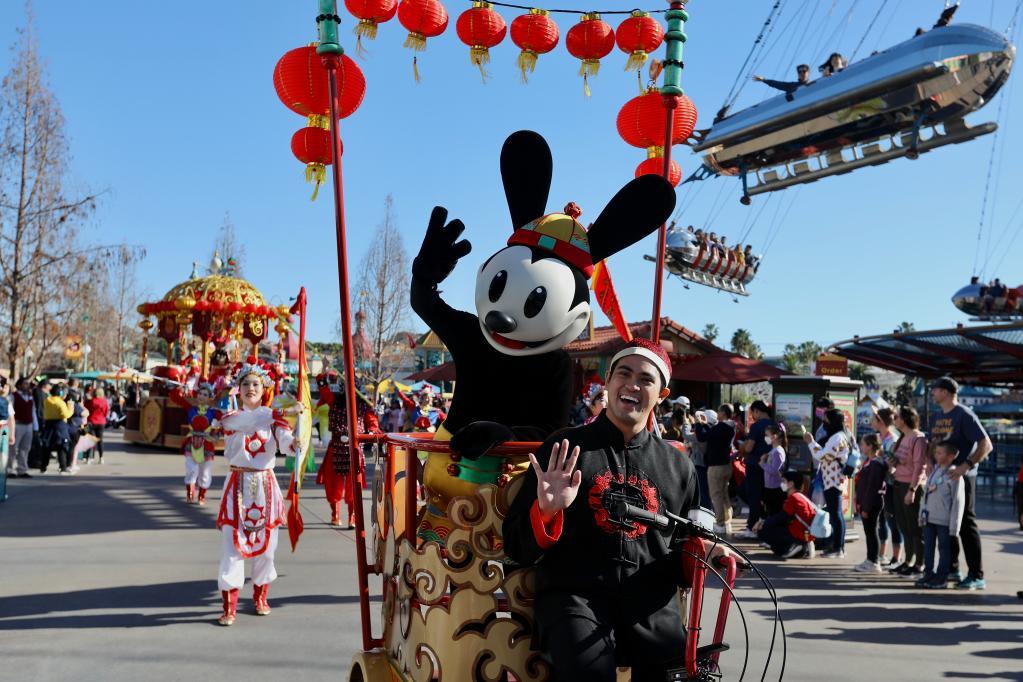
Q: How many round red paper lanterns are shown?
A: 10